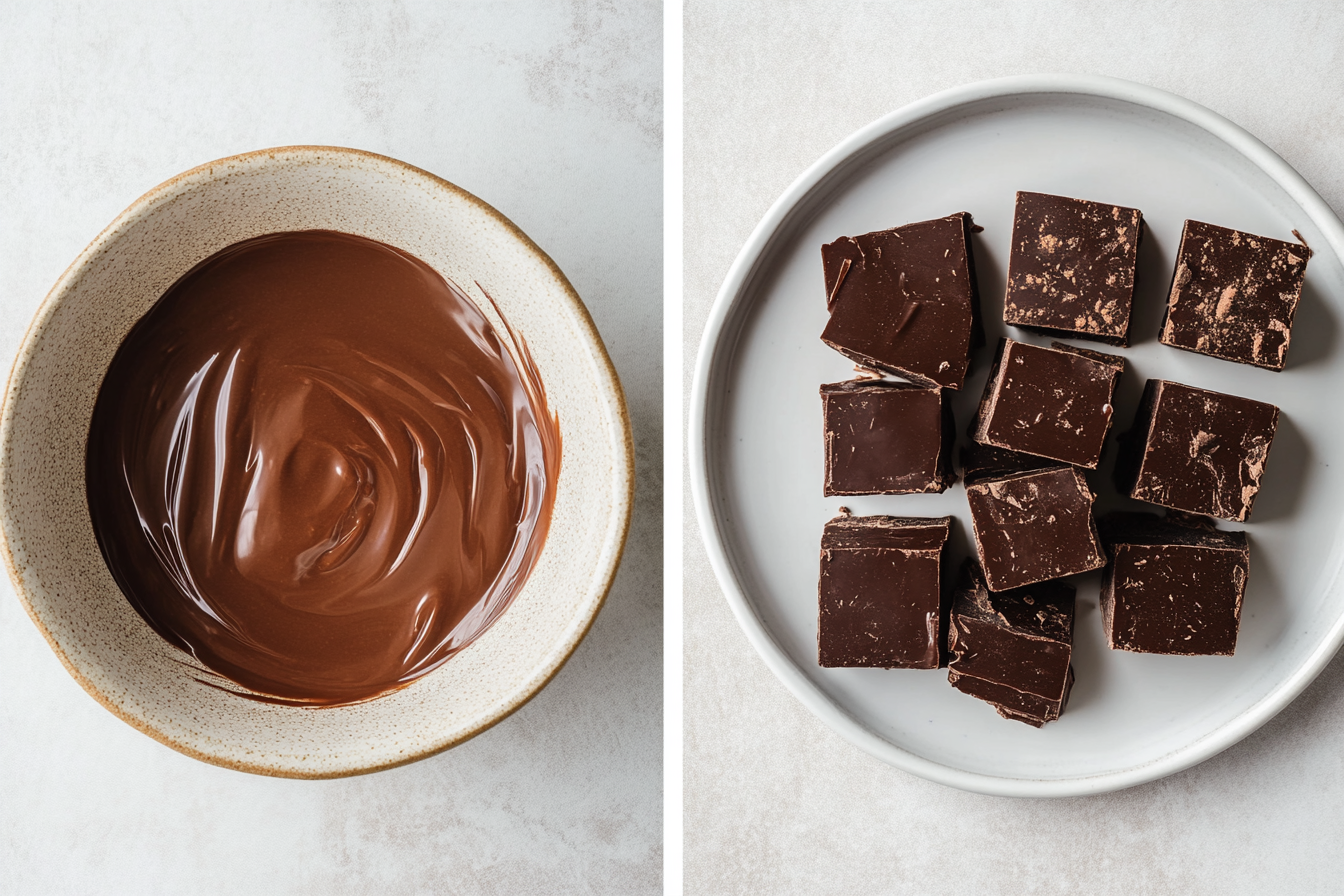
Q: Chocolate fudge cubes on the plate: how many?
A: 10